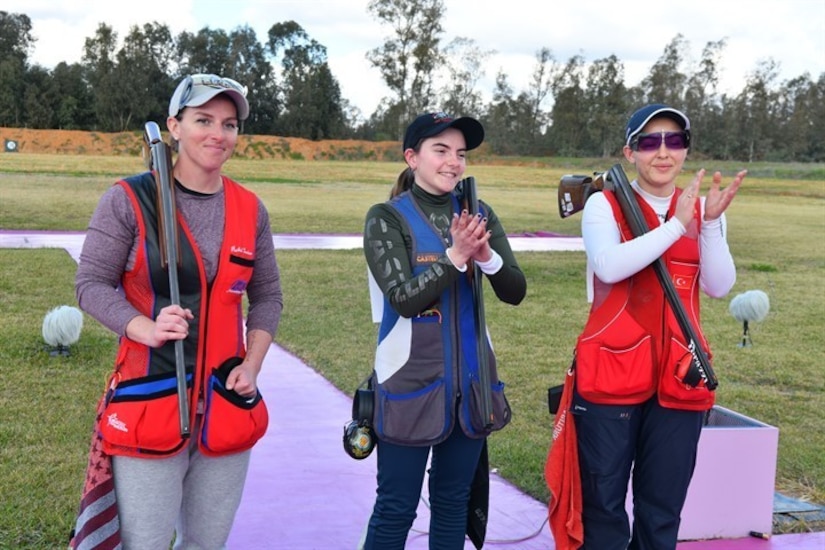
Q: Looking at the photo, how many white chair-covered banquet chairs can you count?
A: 0